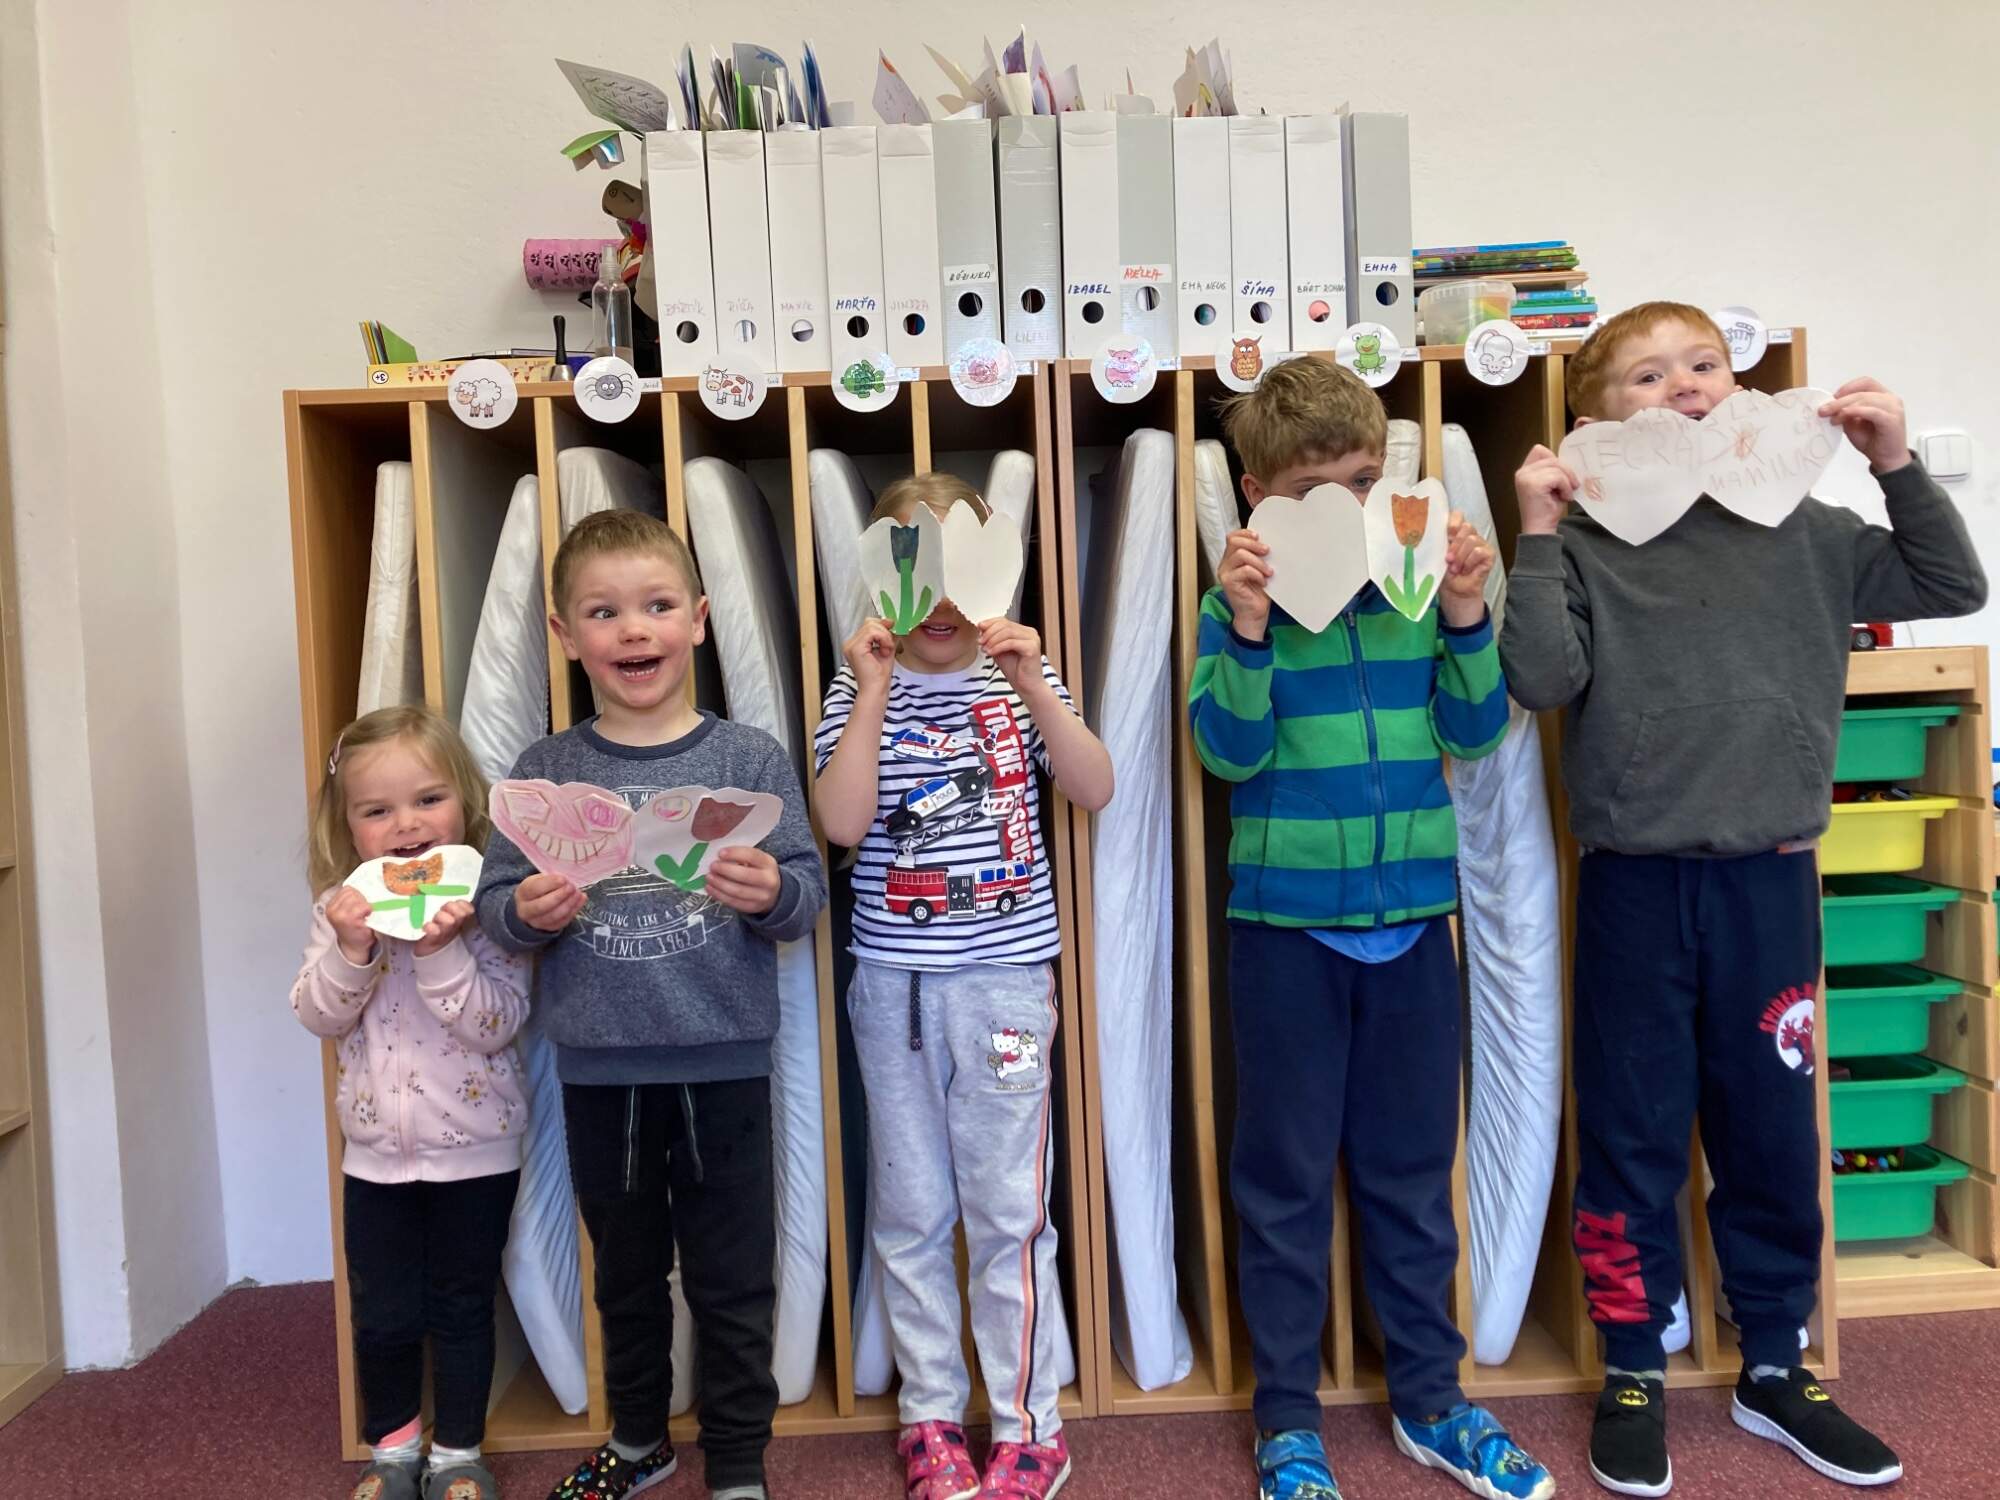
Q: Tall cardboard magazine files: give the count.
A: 13